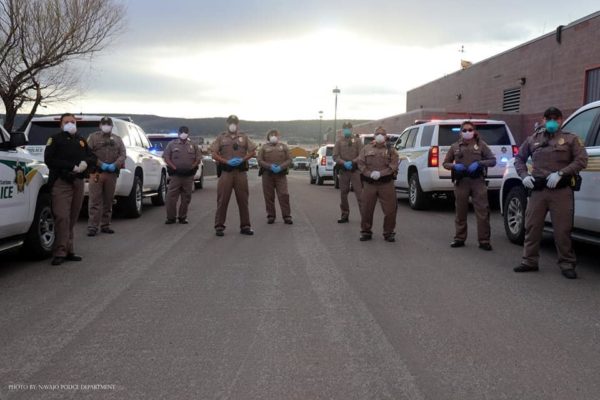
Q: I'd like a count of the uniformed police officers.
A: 9